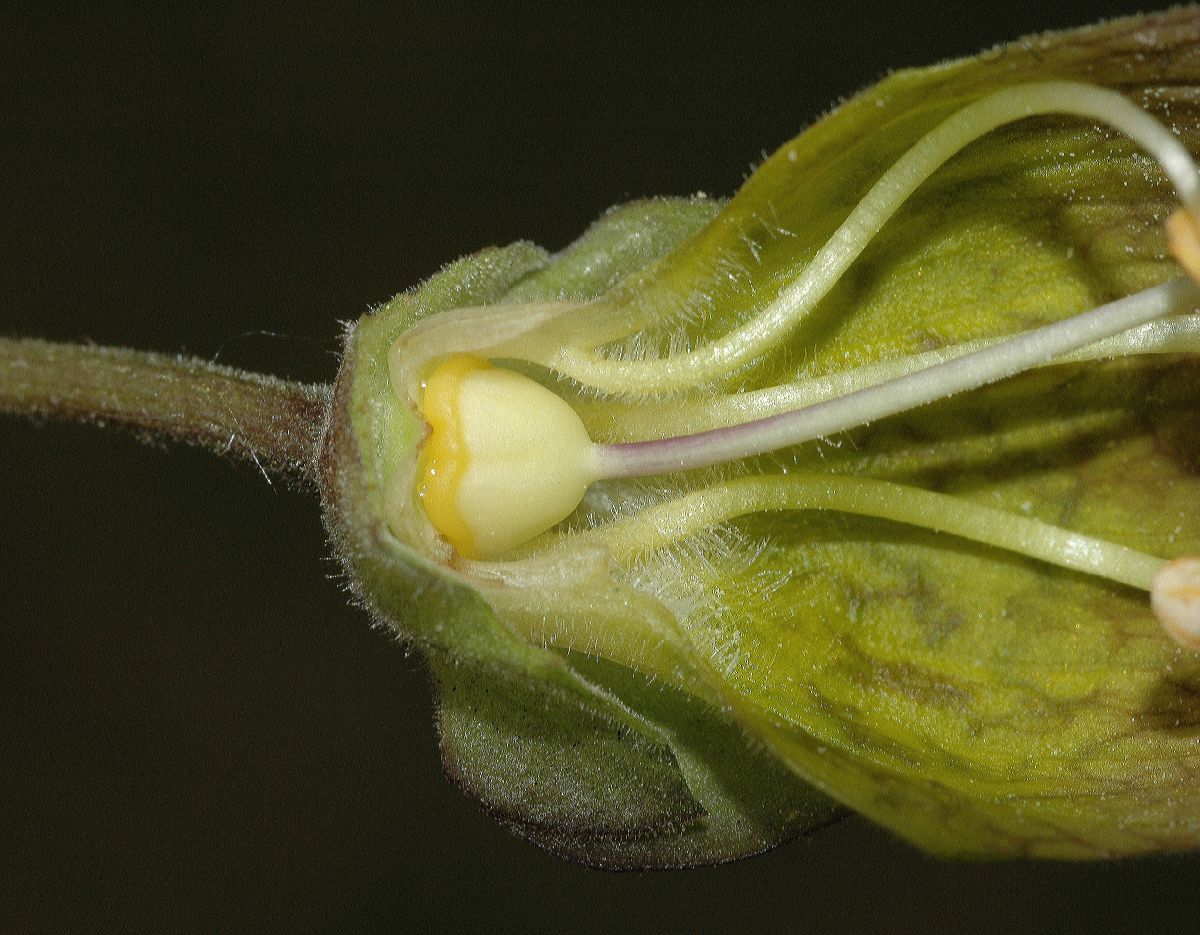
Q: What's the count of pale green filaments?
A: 3